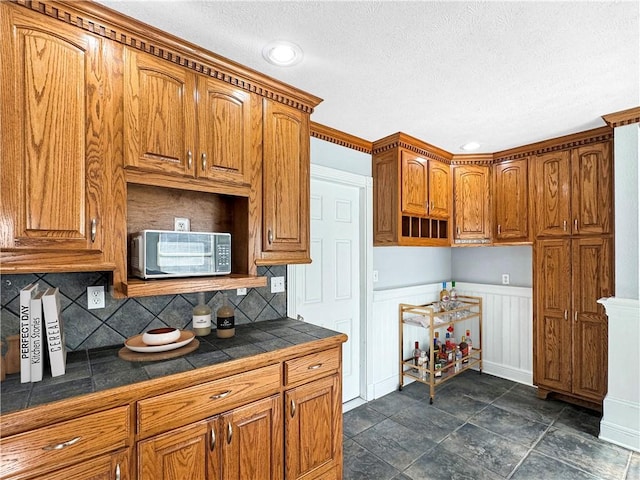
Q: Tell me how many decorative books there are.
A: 3